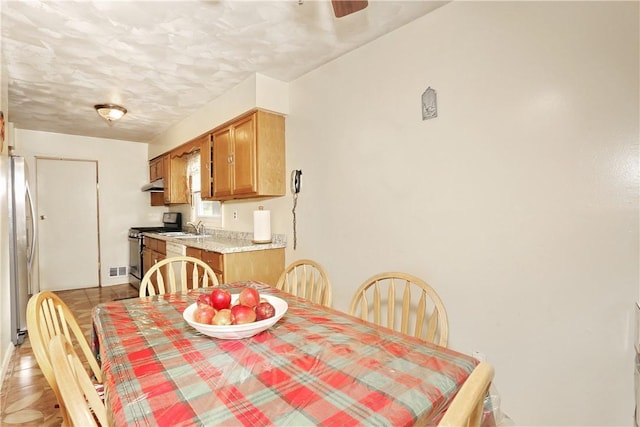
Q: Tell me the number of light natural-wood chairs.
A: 6